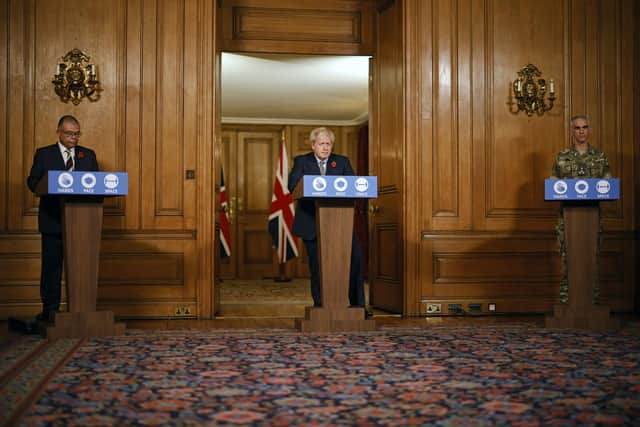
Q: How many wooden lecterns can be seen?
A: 3